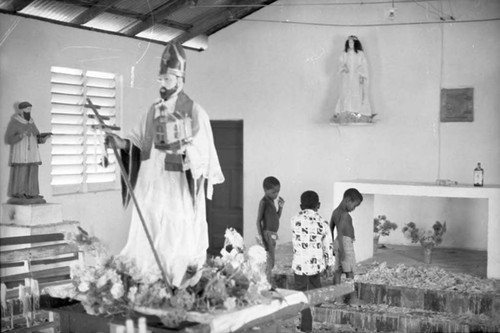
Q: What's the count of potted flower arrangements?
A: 2